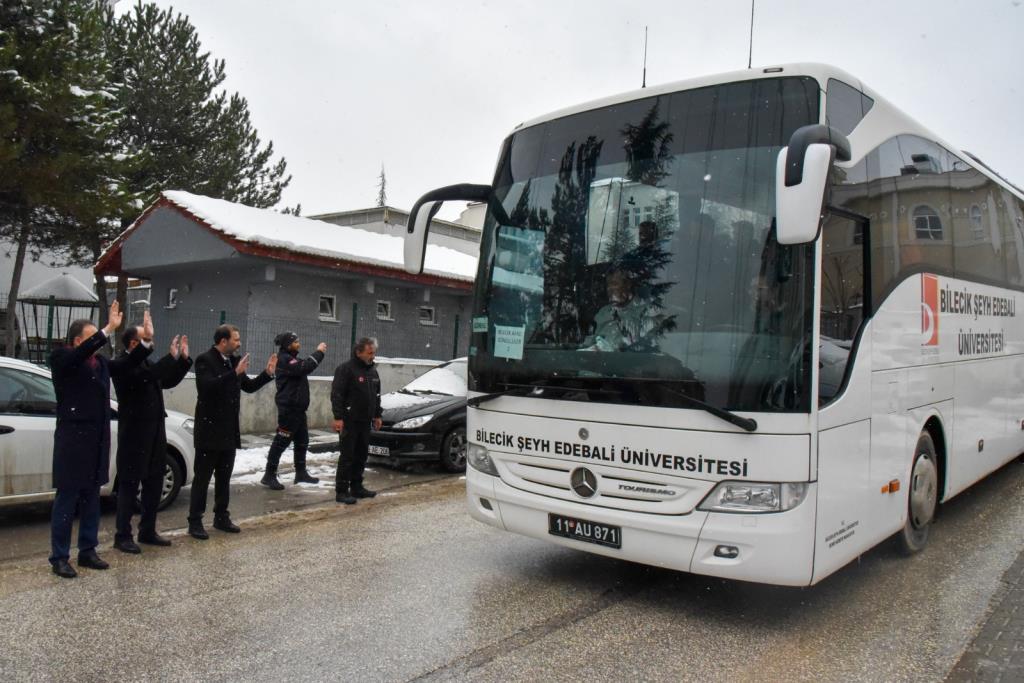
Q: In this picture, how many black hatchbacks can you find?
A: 1